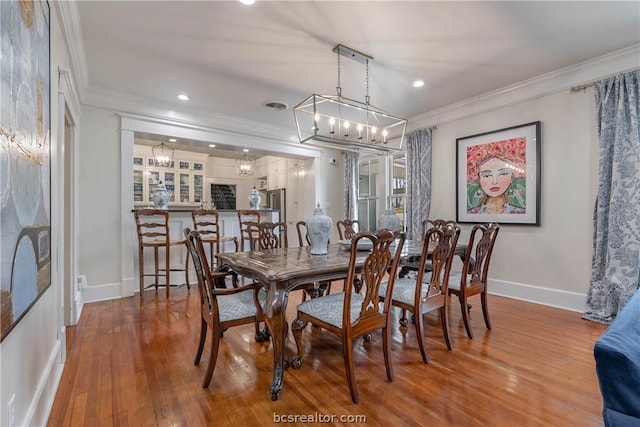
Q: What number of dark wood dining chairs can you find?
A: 8